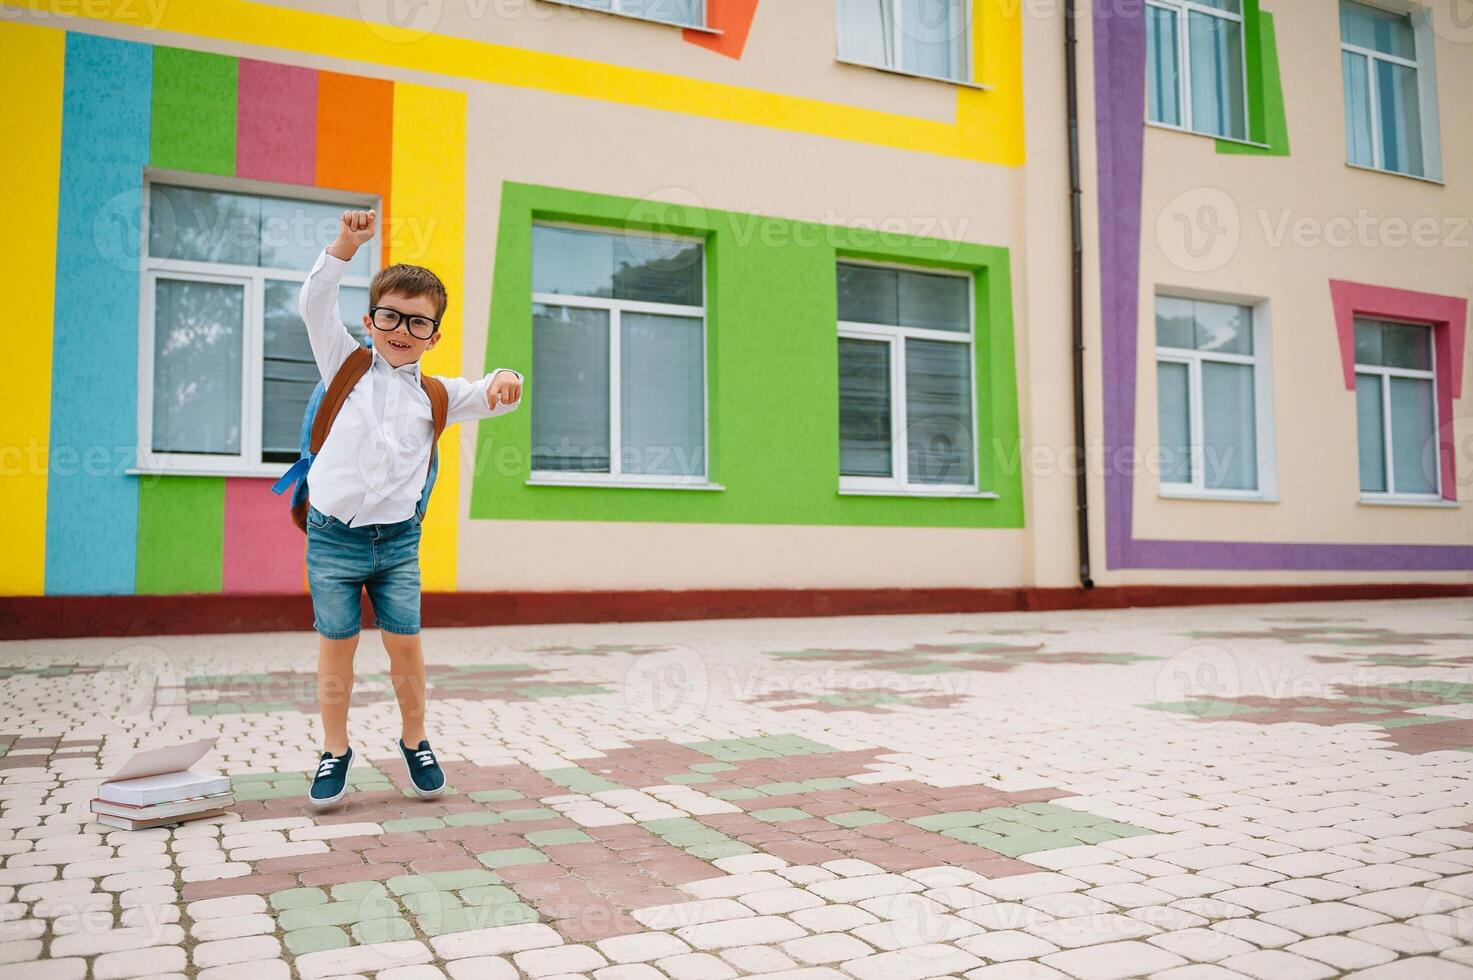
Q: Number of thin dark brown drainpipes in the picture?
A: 1